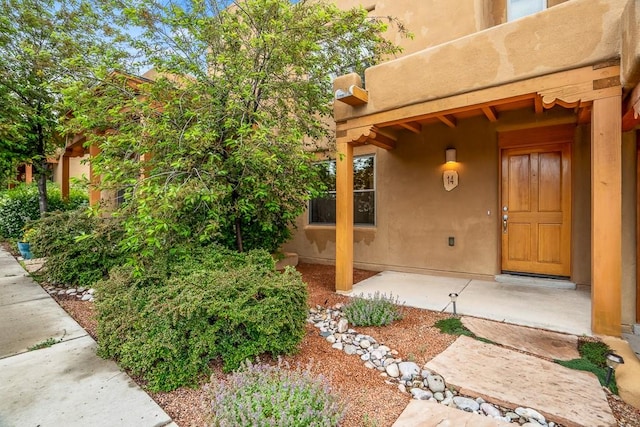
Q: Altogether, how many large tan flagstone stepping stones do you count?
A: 3